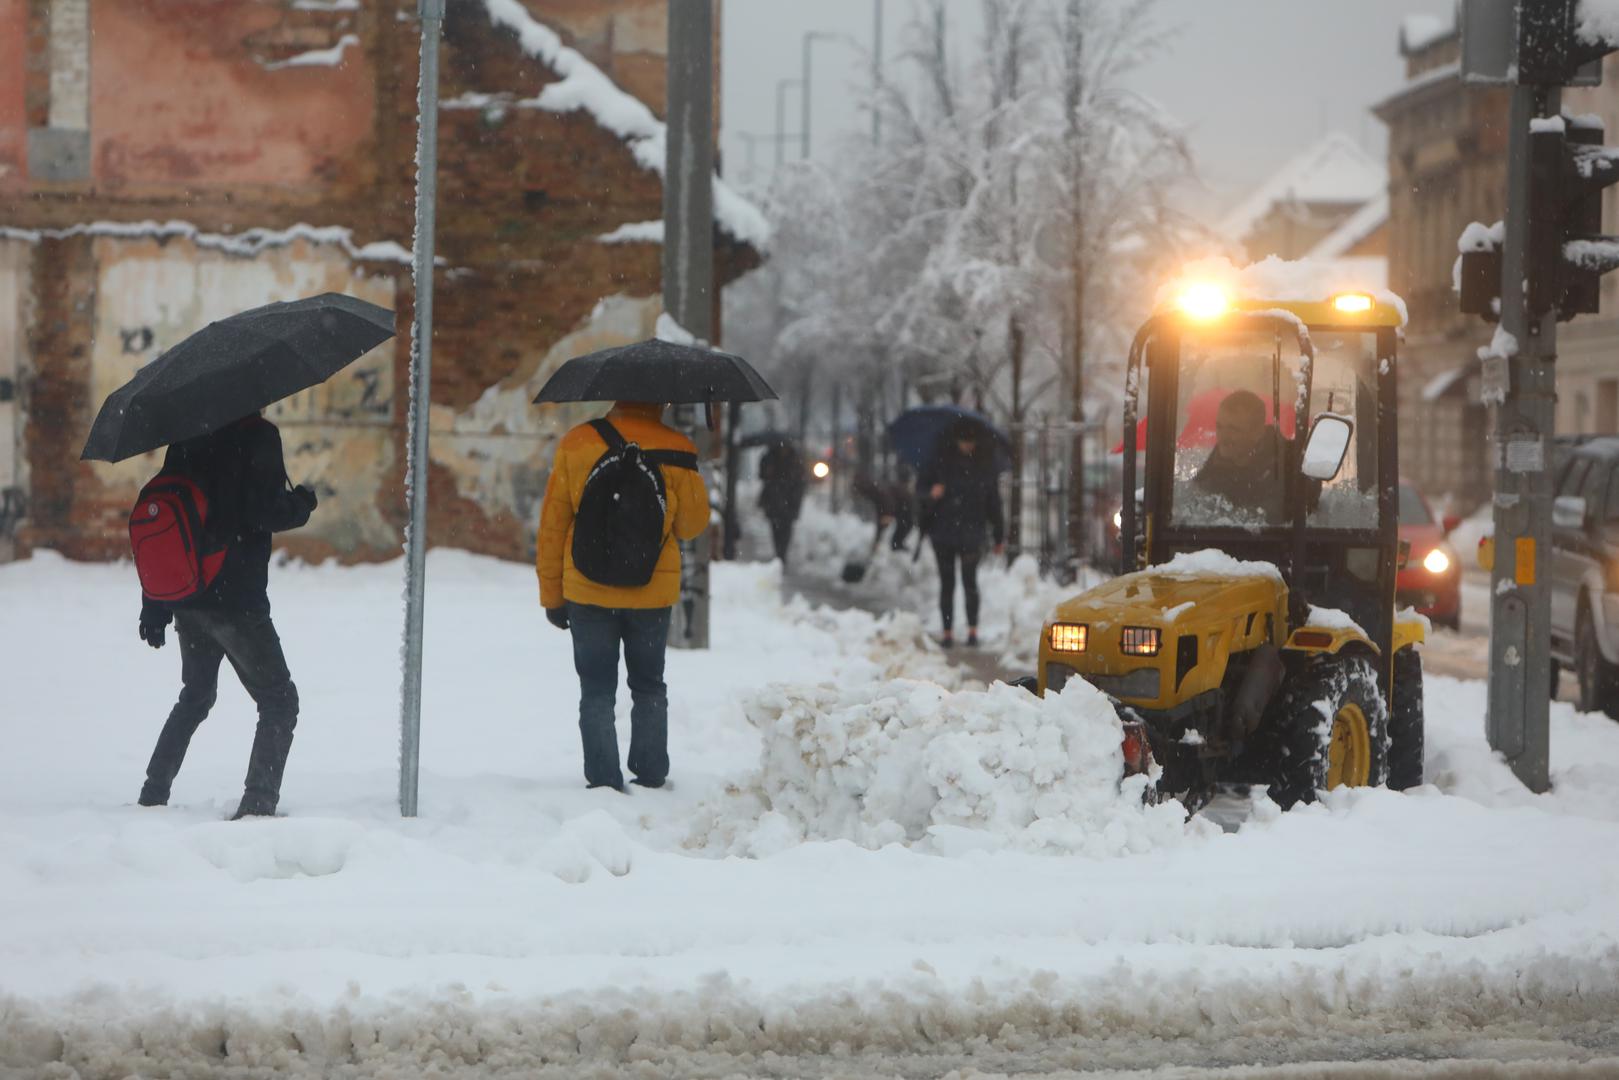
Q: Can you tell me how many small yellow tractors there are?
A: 1